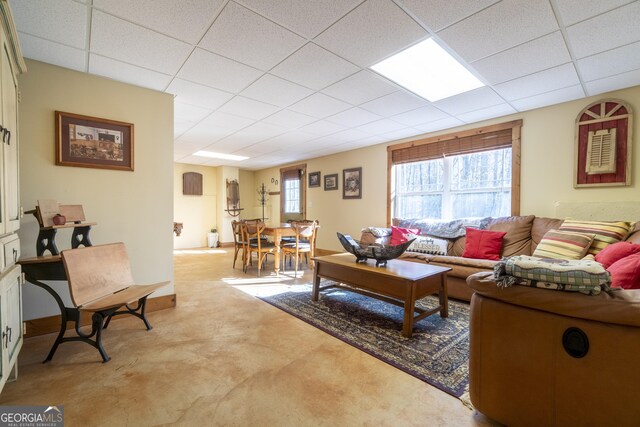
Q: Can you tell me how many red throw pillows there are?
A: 4